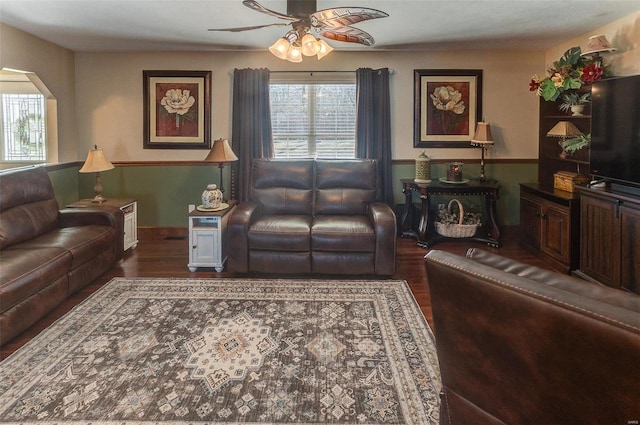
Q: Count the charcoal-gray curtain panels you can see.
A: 2